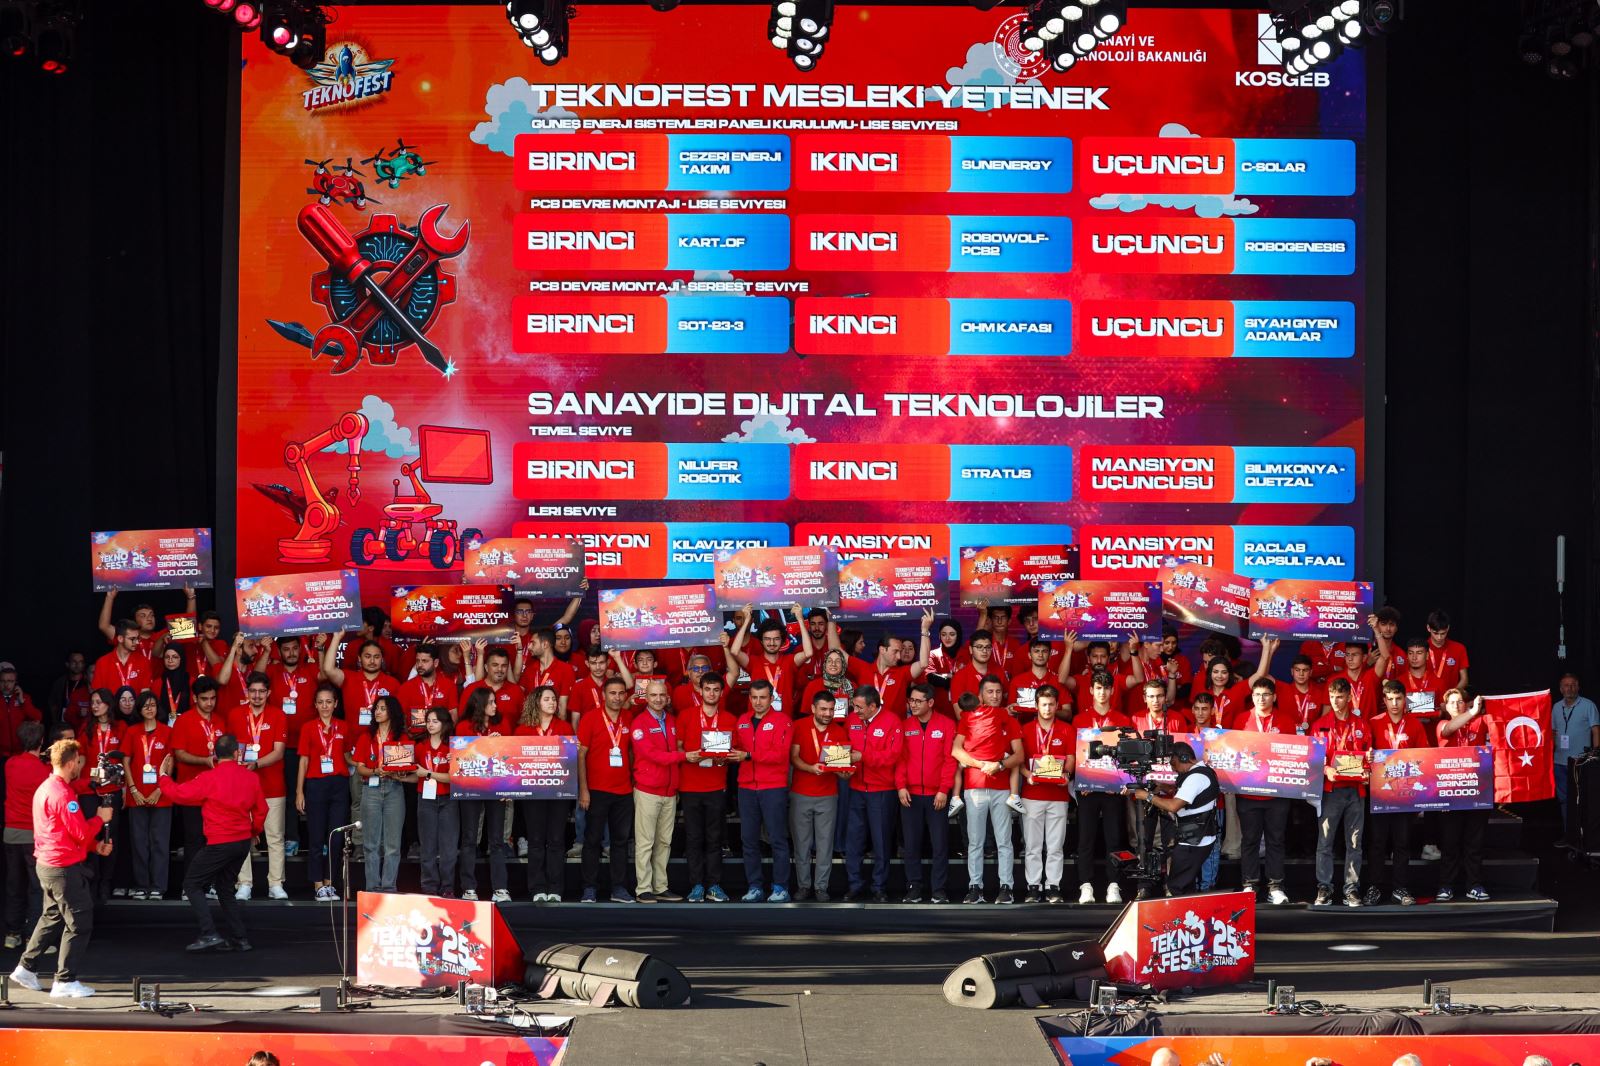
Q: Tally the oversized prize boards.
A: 15